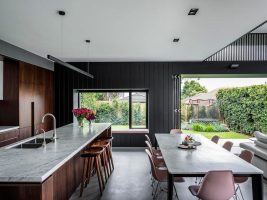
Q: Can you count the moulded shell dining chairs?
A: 8